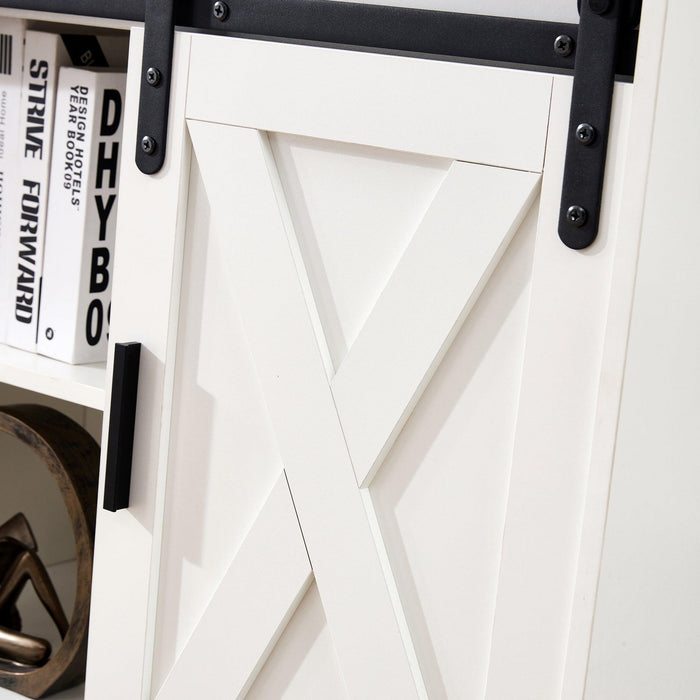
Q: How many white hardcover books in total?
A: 3